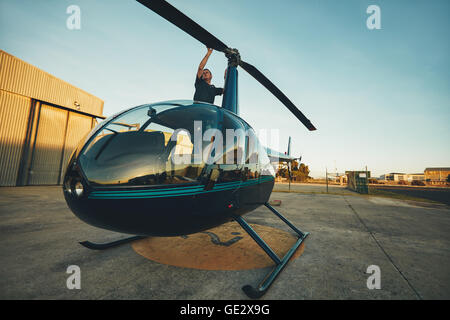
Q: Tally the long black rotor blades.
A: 2